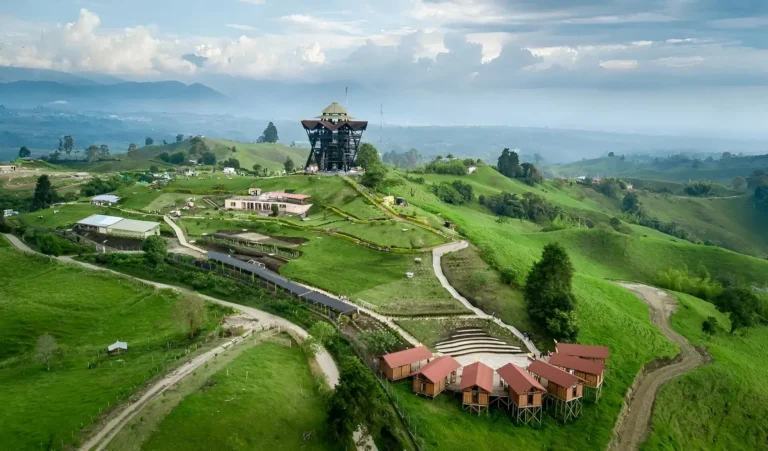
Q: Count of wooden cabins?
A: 7